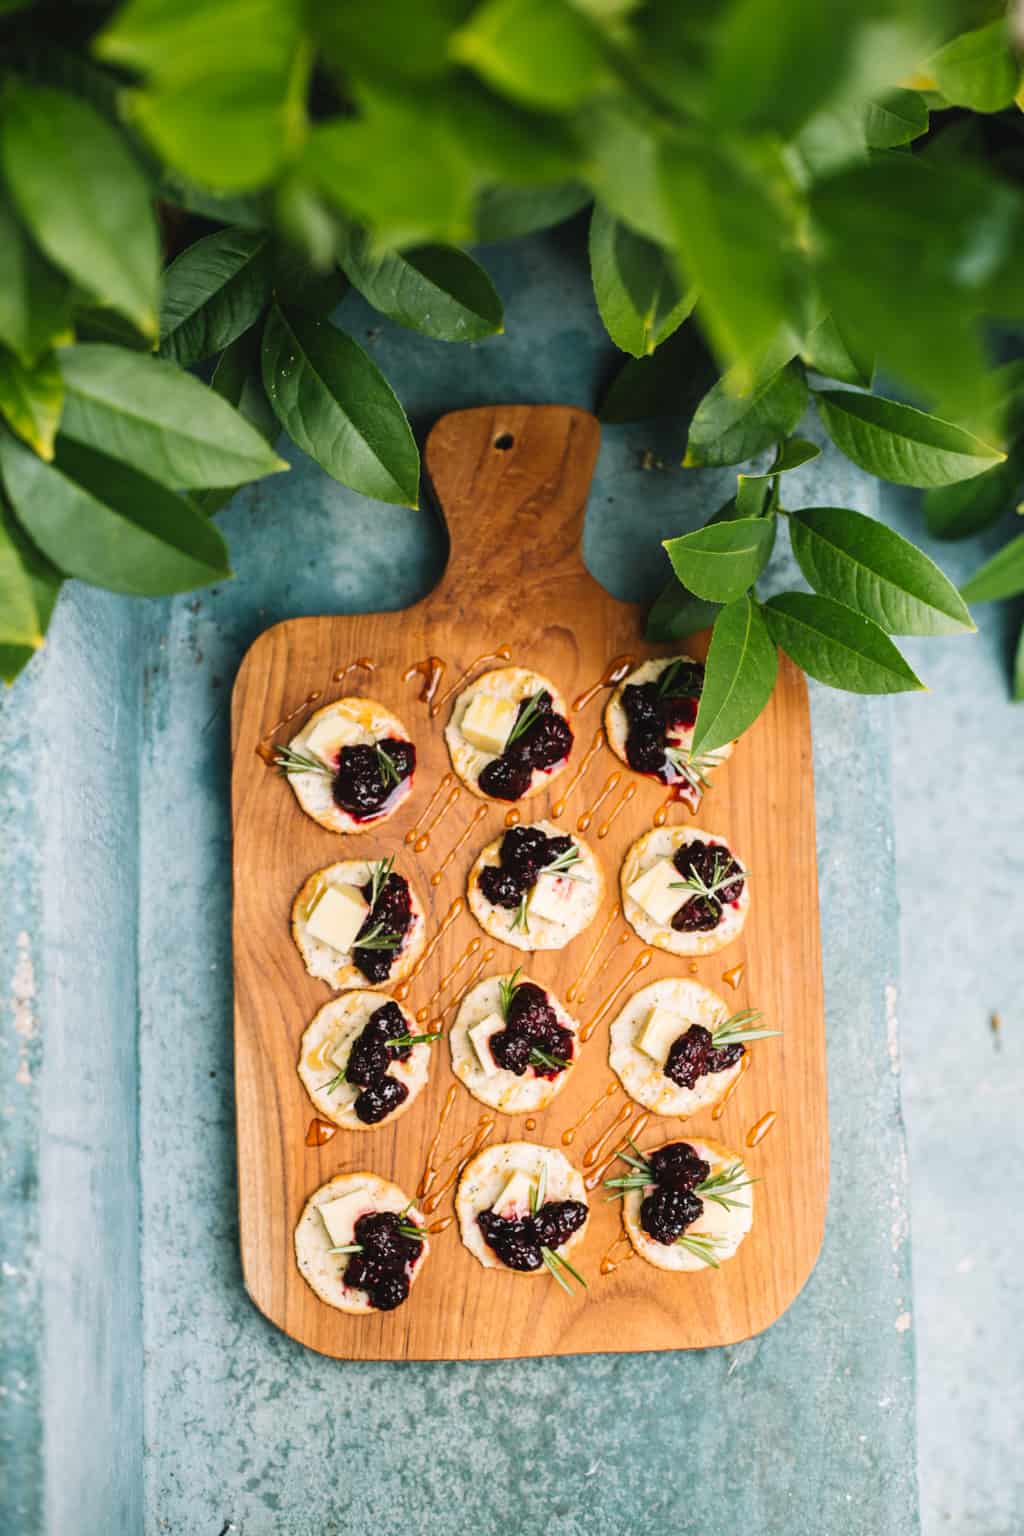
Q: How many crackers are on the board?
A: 12